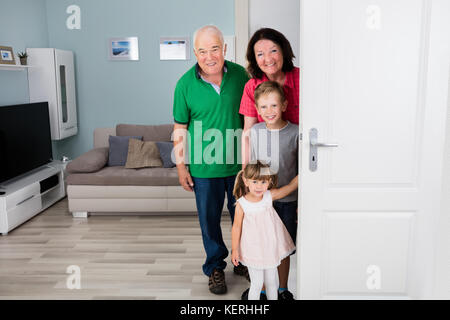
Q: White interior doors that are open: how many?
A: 1